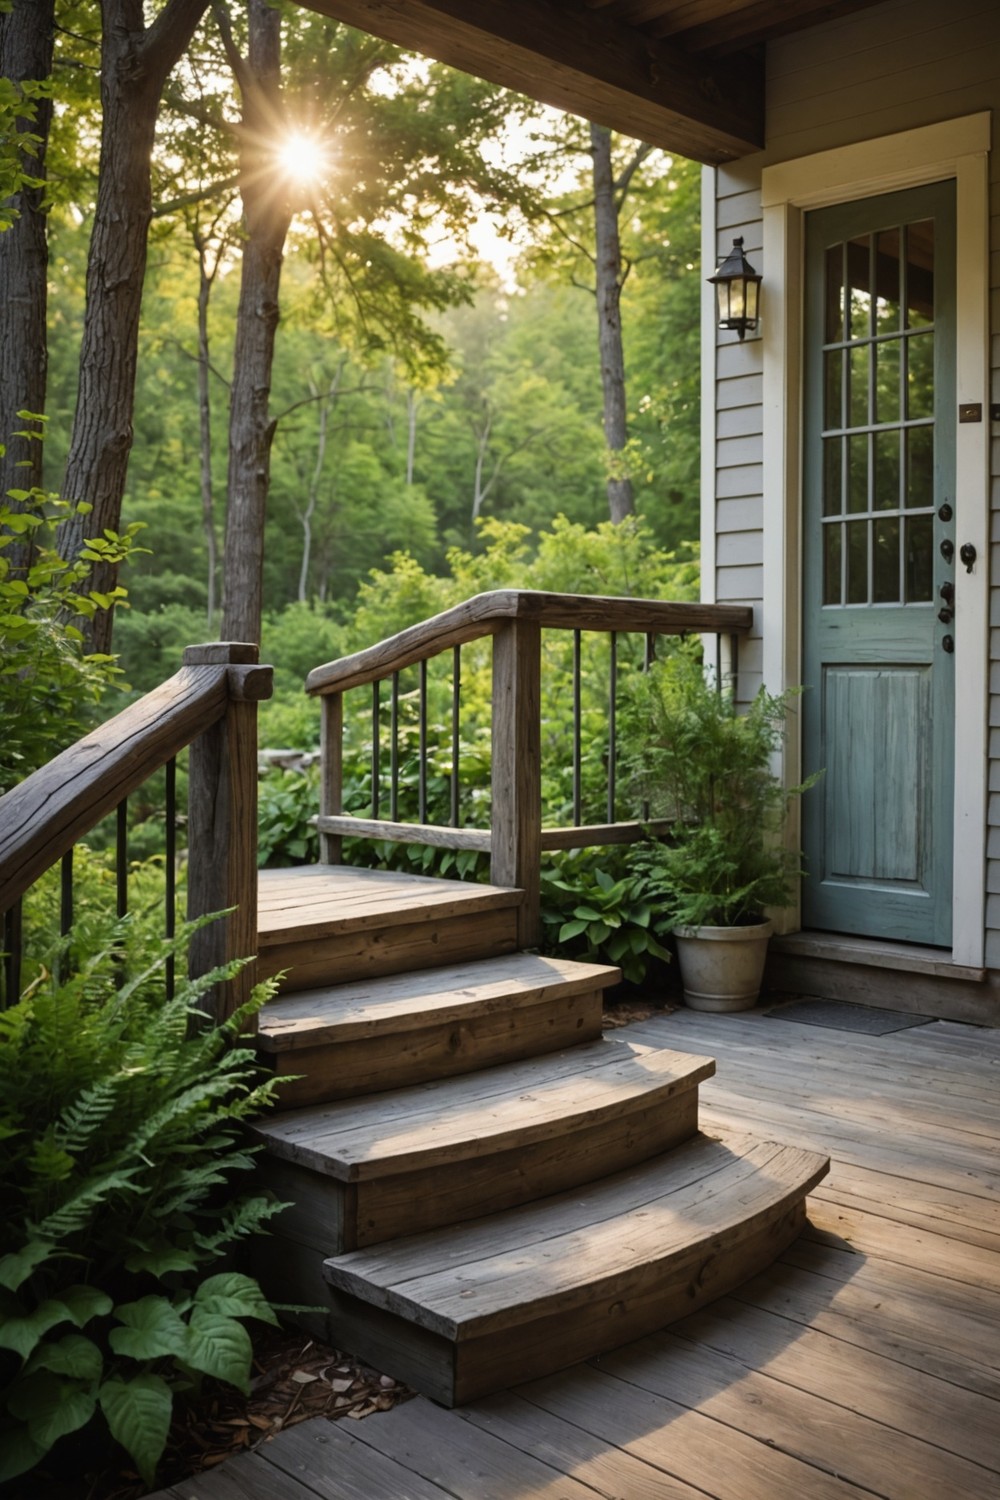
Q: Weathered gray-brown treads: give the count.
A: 4